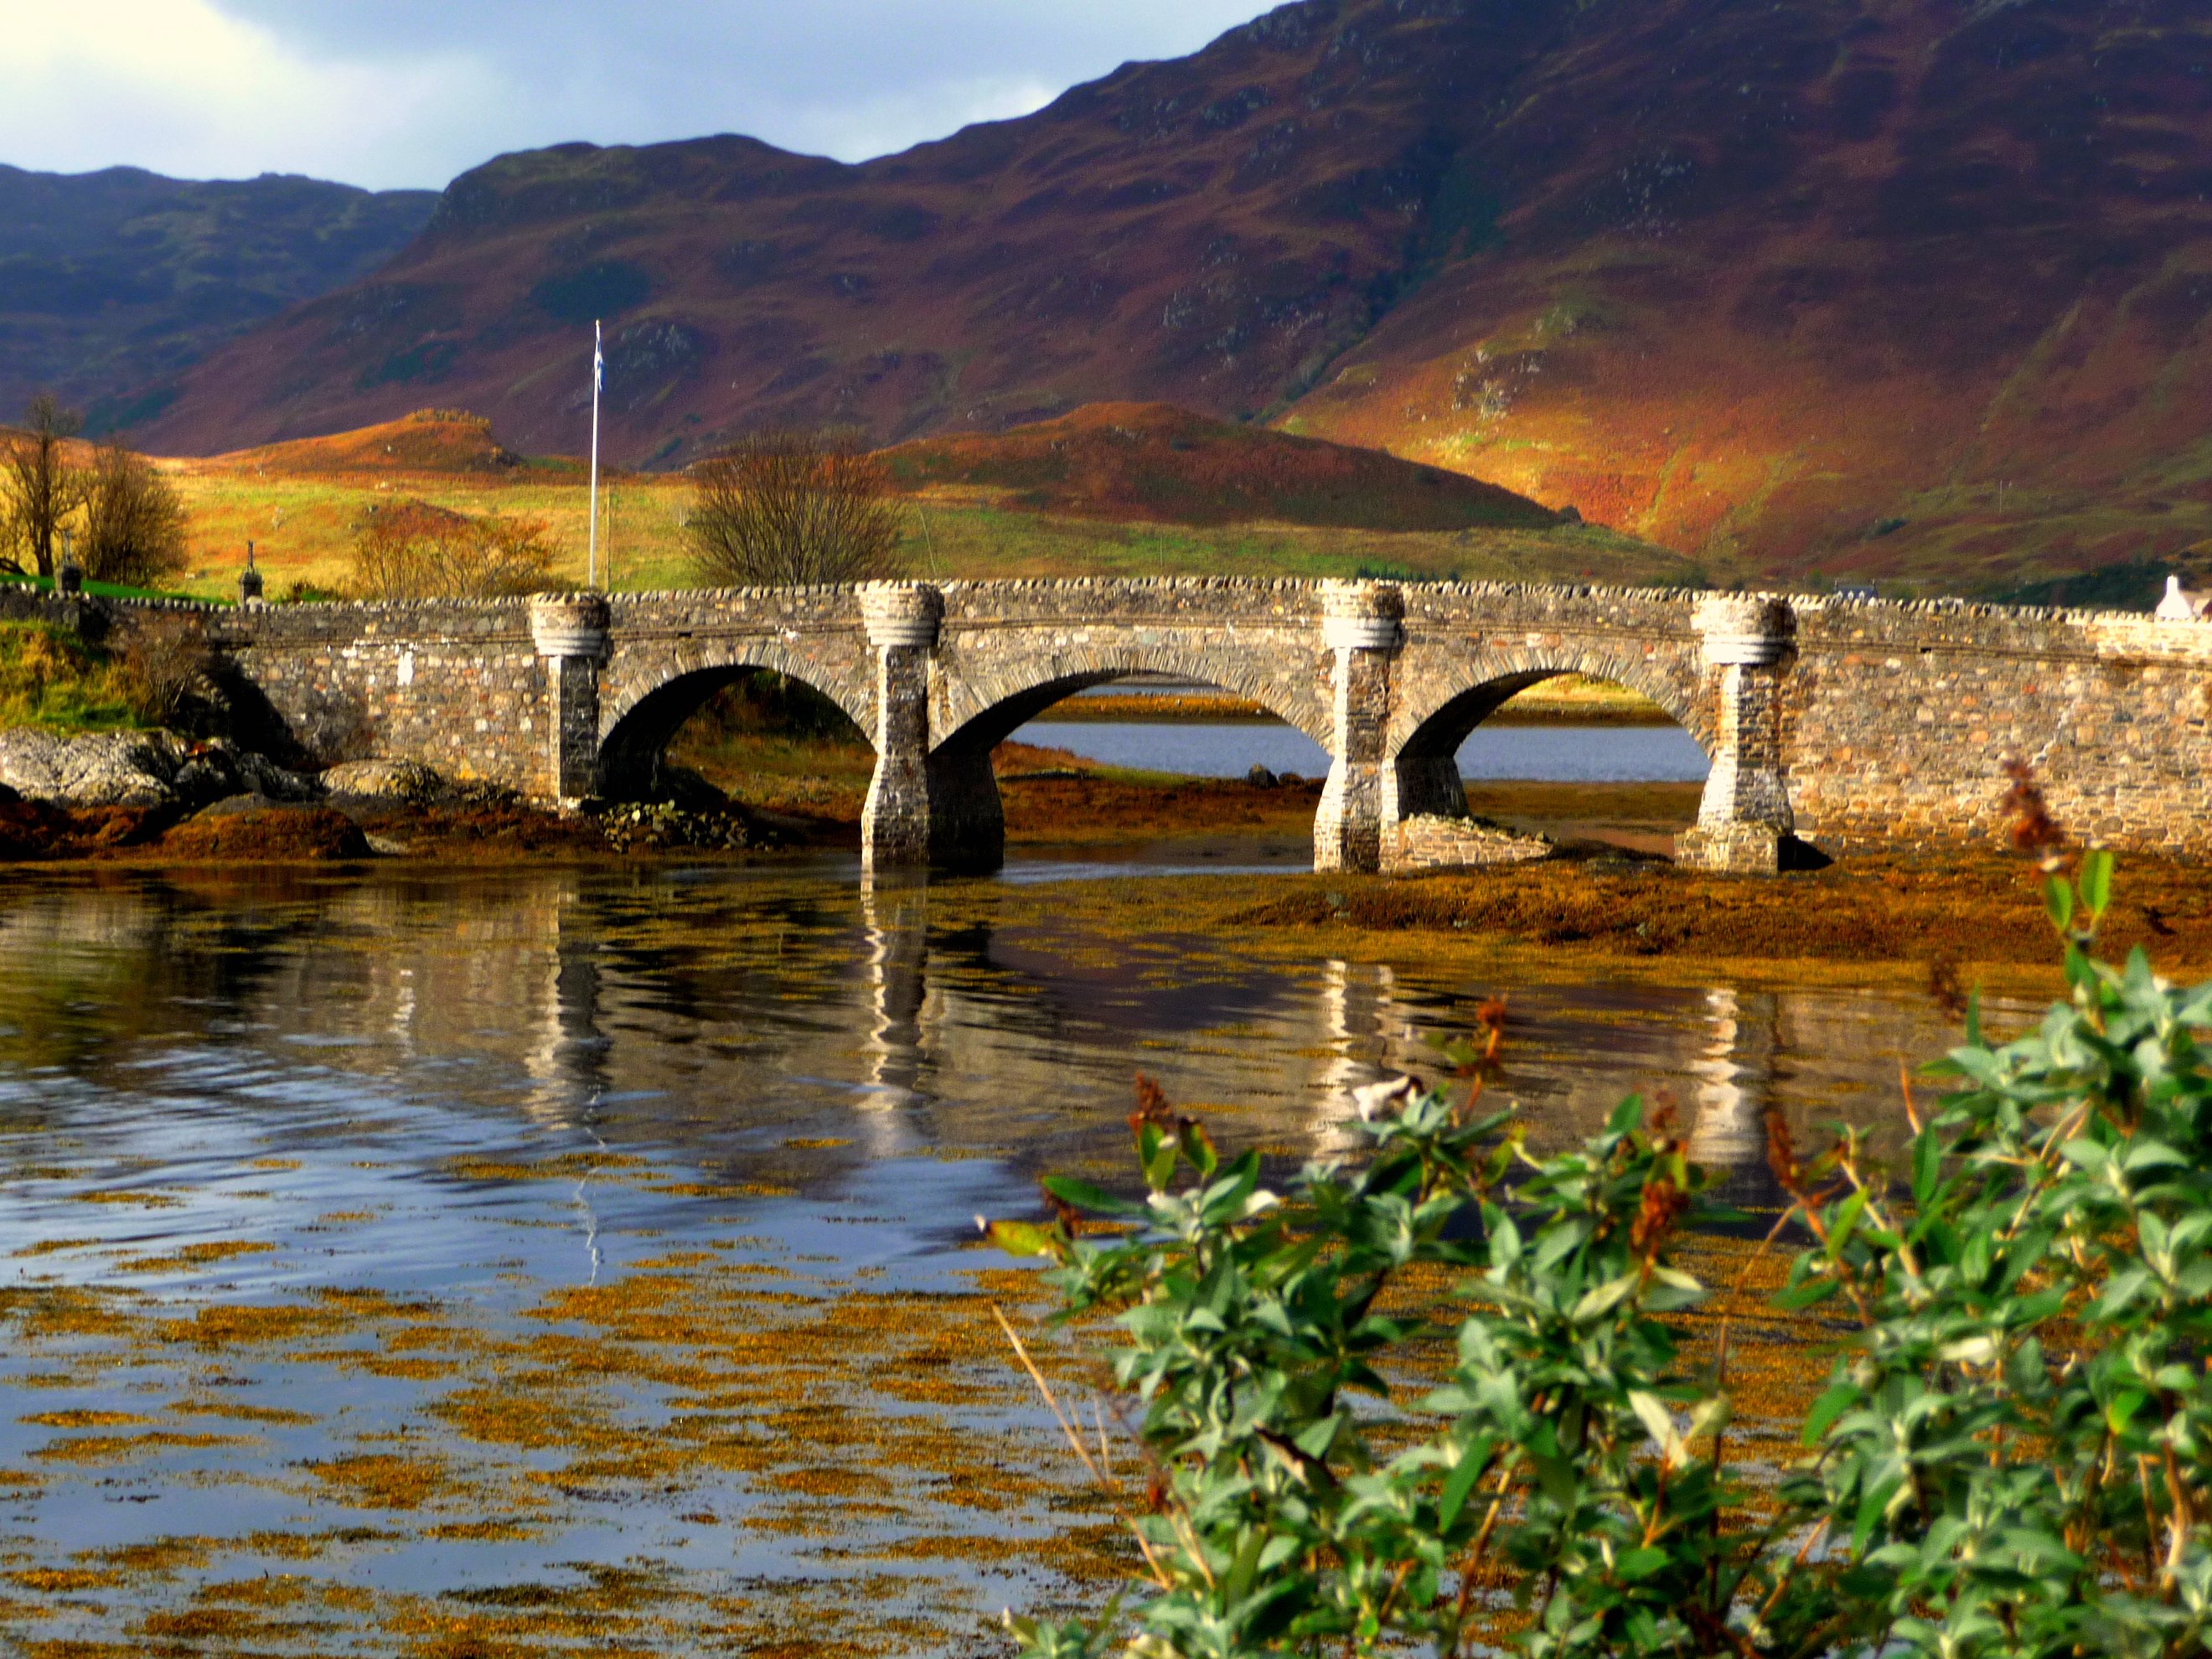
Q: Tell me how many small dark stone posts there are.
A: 2